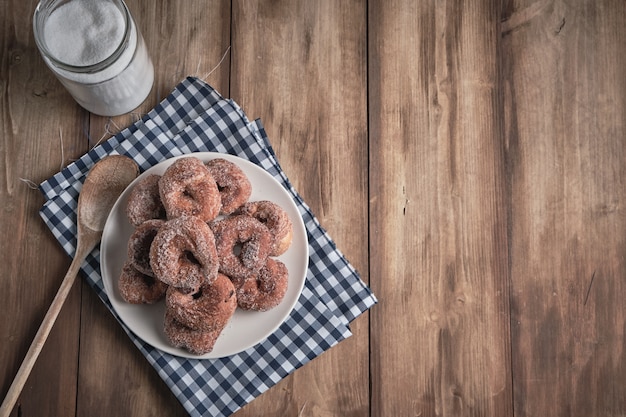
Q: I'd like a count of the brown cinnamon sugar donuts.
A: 11